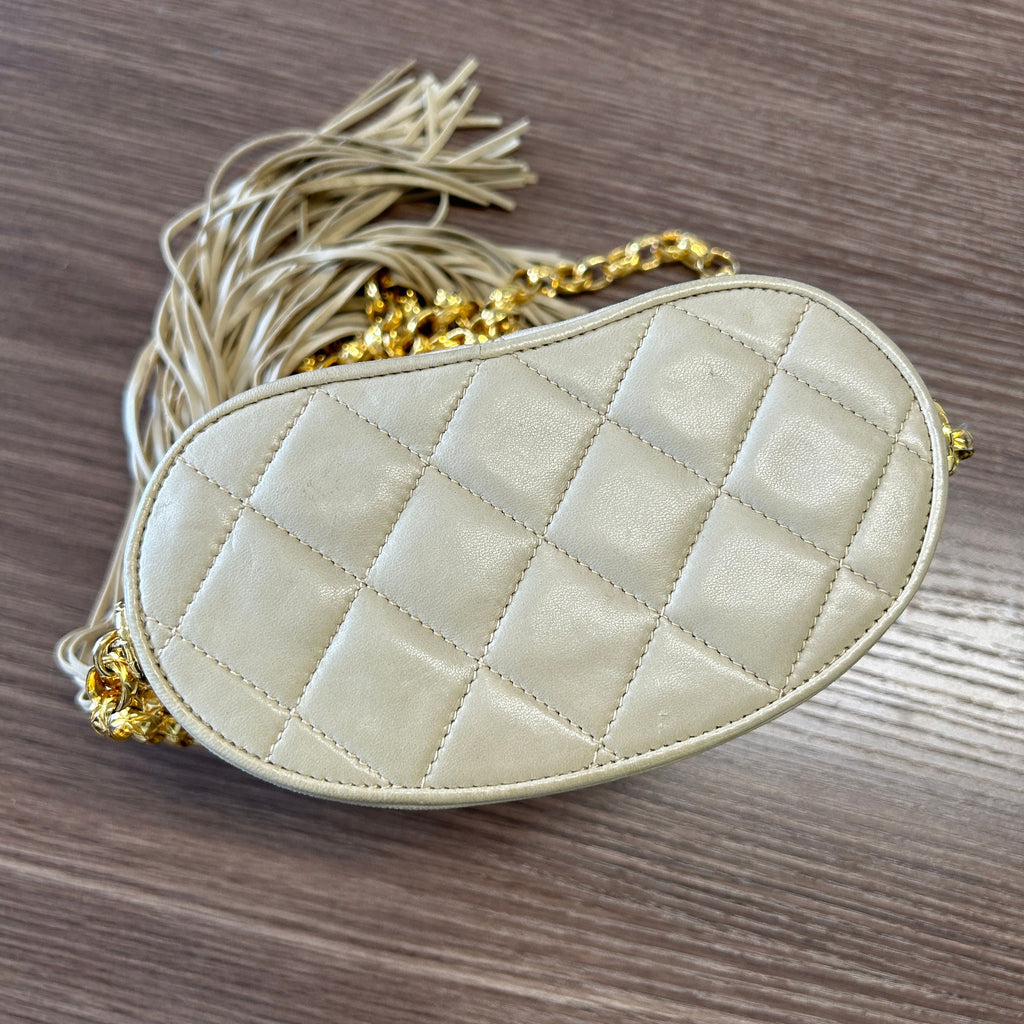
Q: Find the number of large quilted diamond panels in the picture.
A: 10